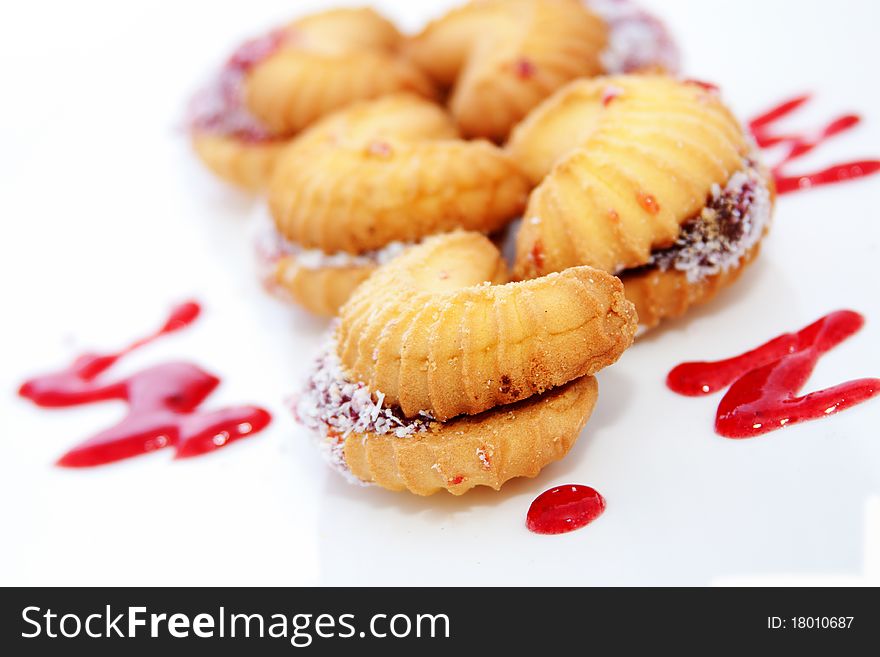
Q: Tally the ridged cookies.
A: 5